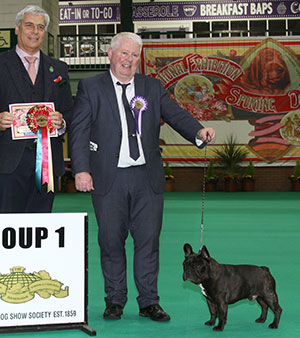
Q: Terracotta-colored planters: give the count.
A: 5